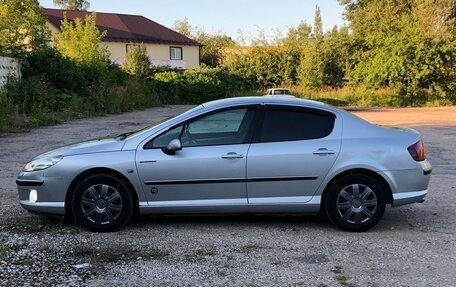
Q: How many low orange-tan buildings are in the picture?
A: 1